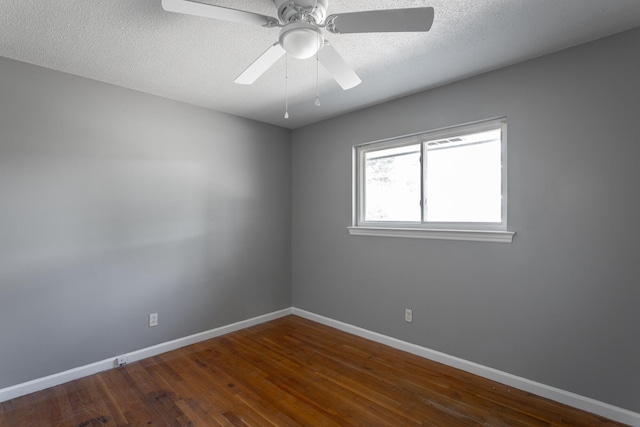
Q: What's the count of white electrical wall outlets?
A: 2